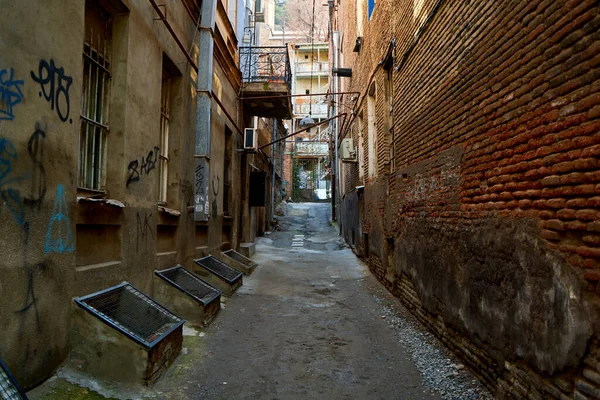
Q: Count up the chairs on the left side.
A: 0